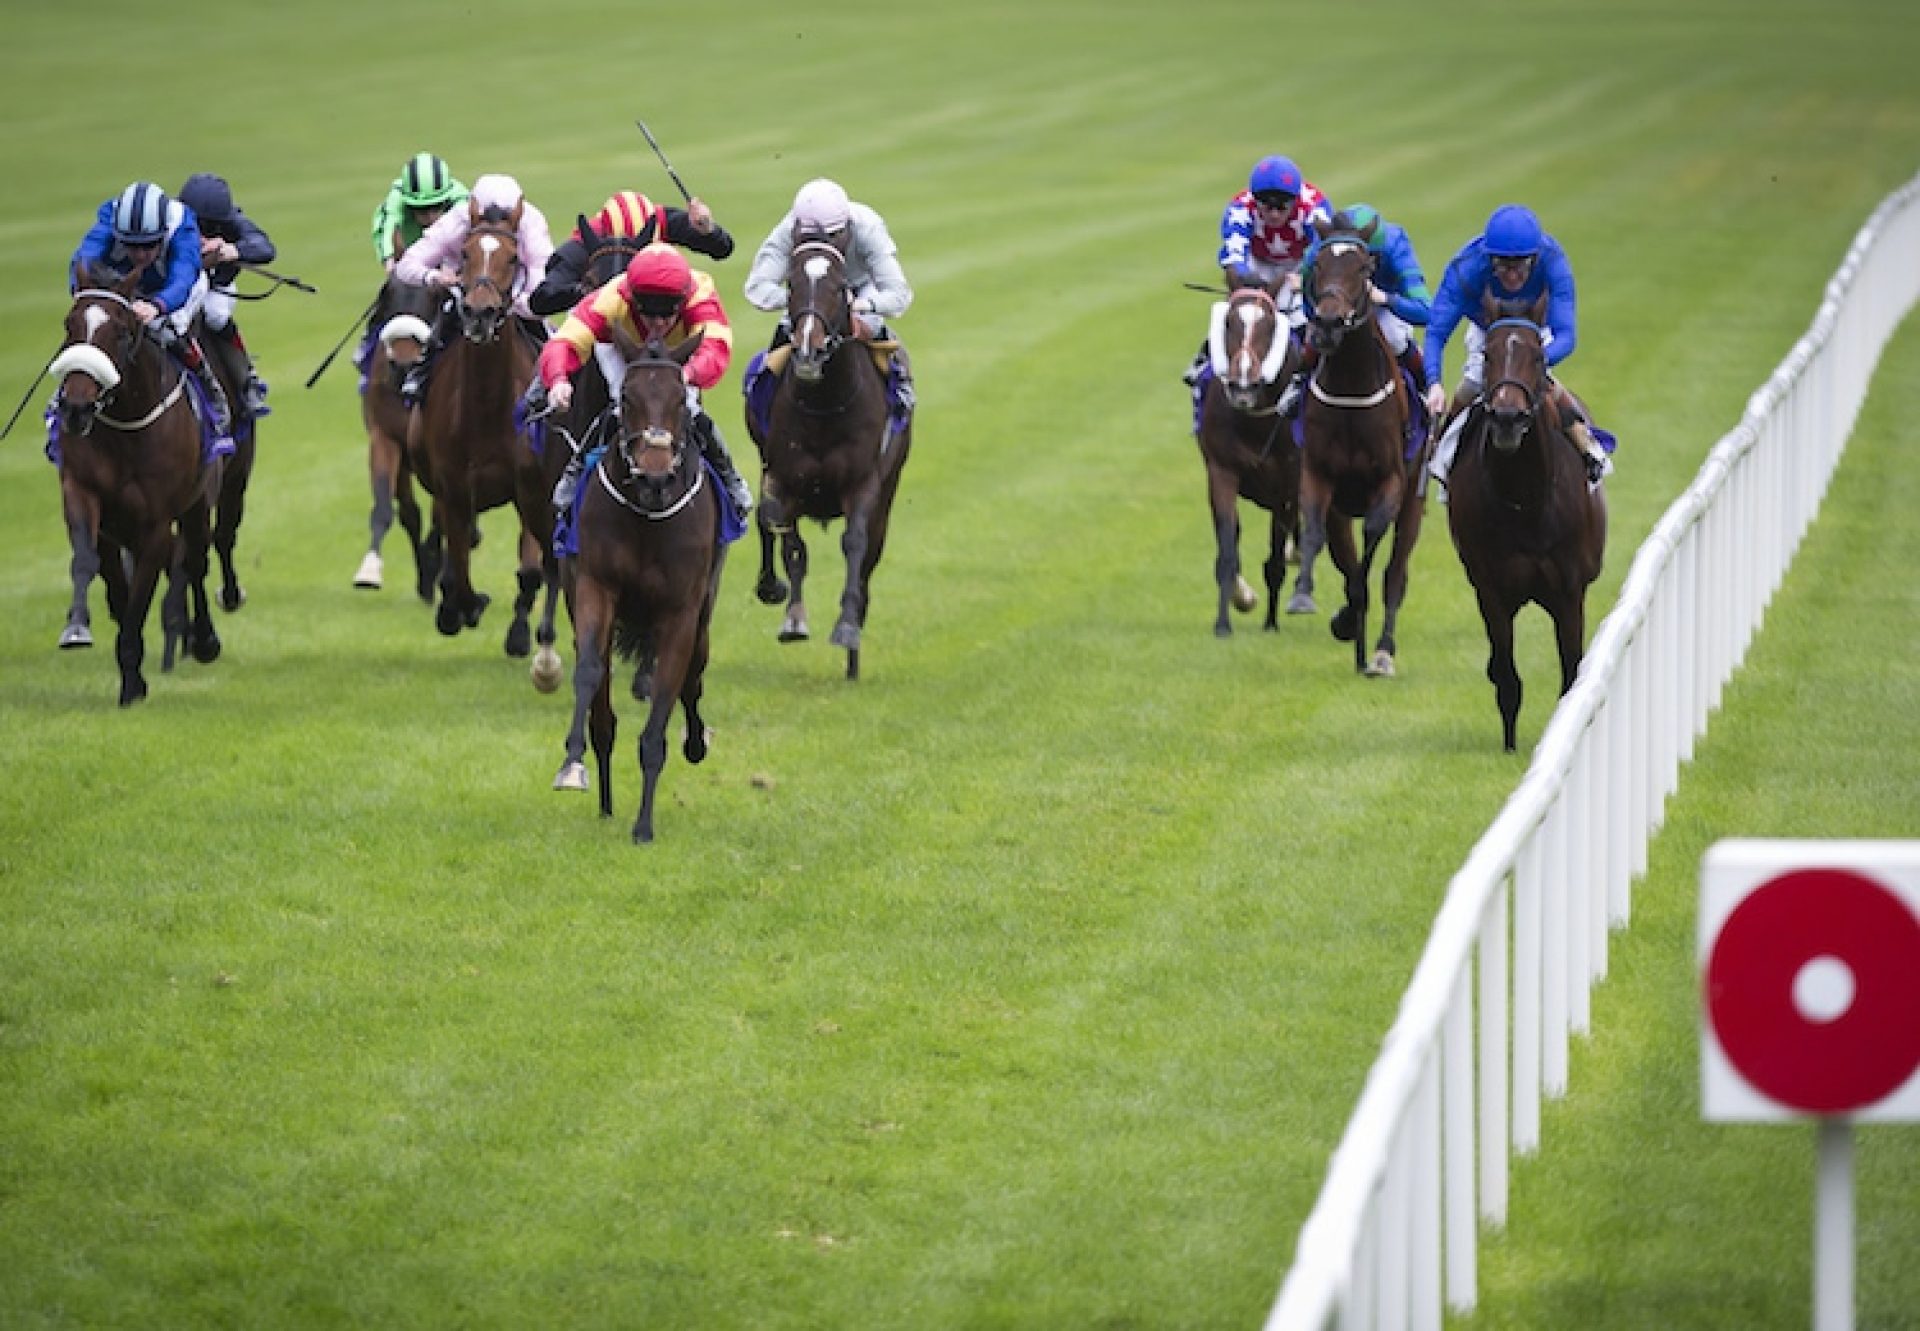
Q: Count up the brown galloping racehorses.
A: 10